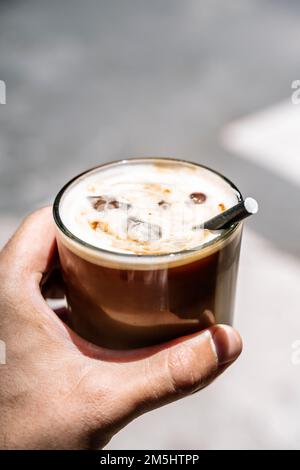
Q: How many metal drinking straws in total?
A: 0